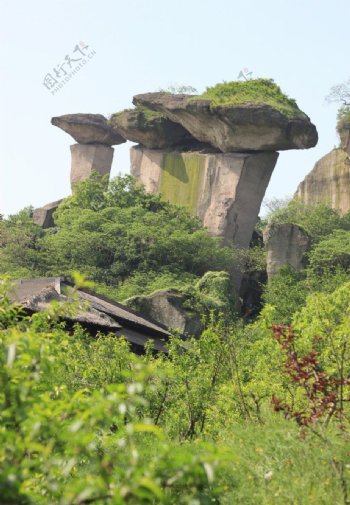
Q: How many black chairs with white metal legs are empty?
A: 0